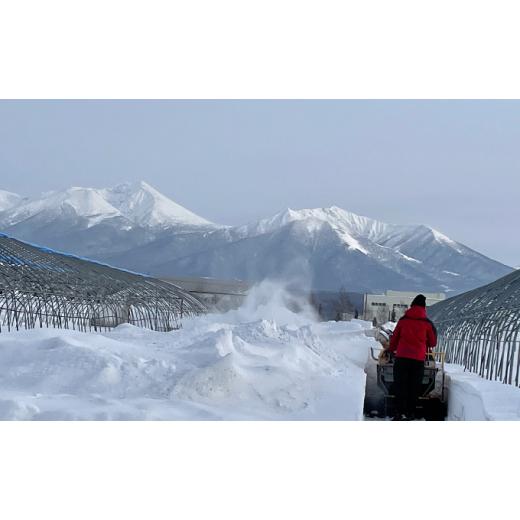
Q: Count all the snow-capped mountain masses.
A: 2